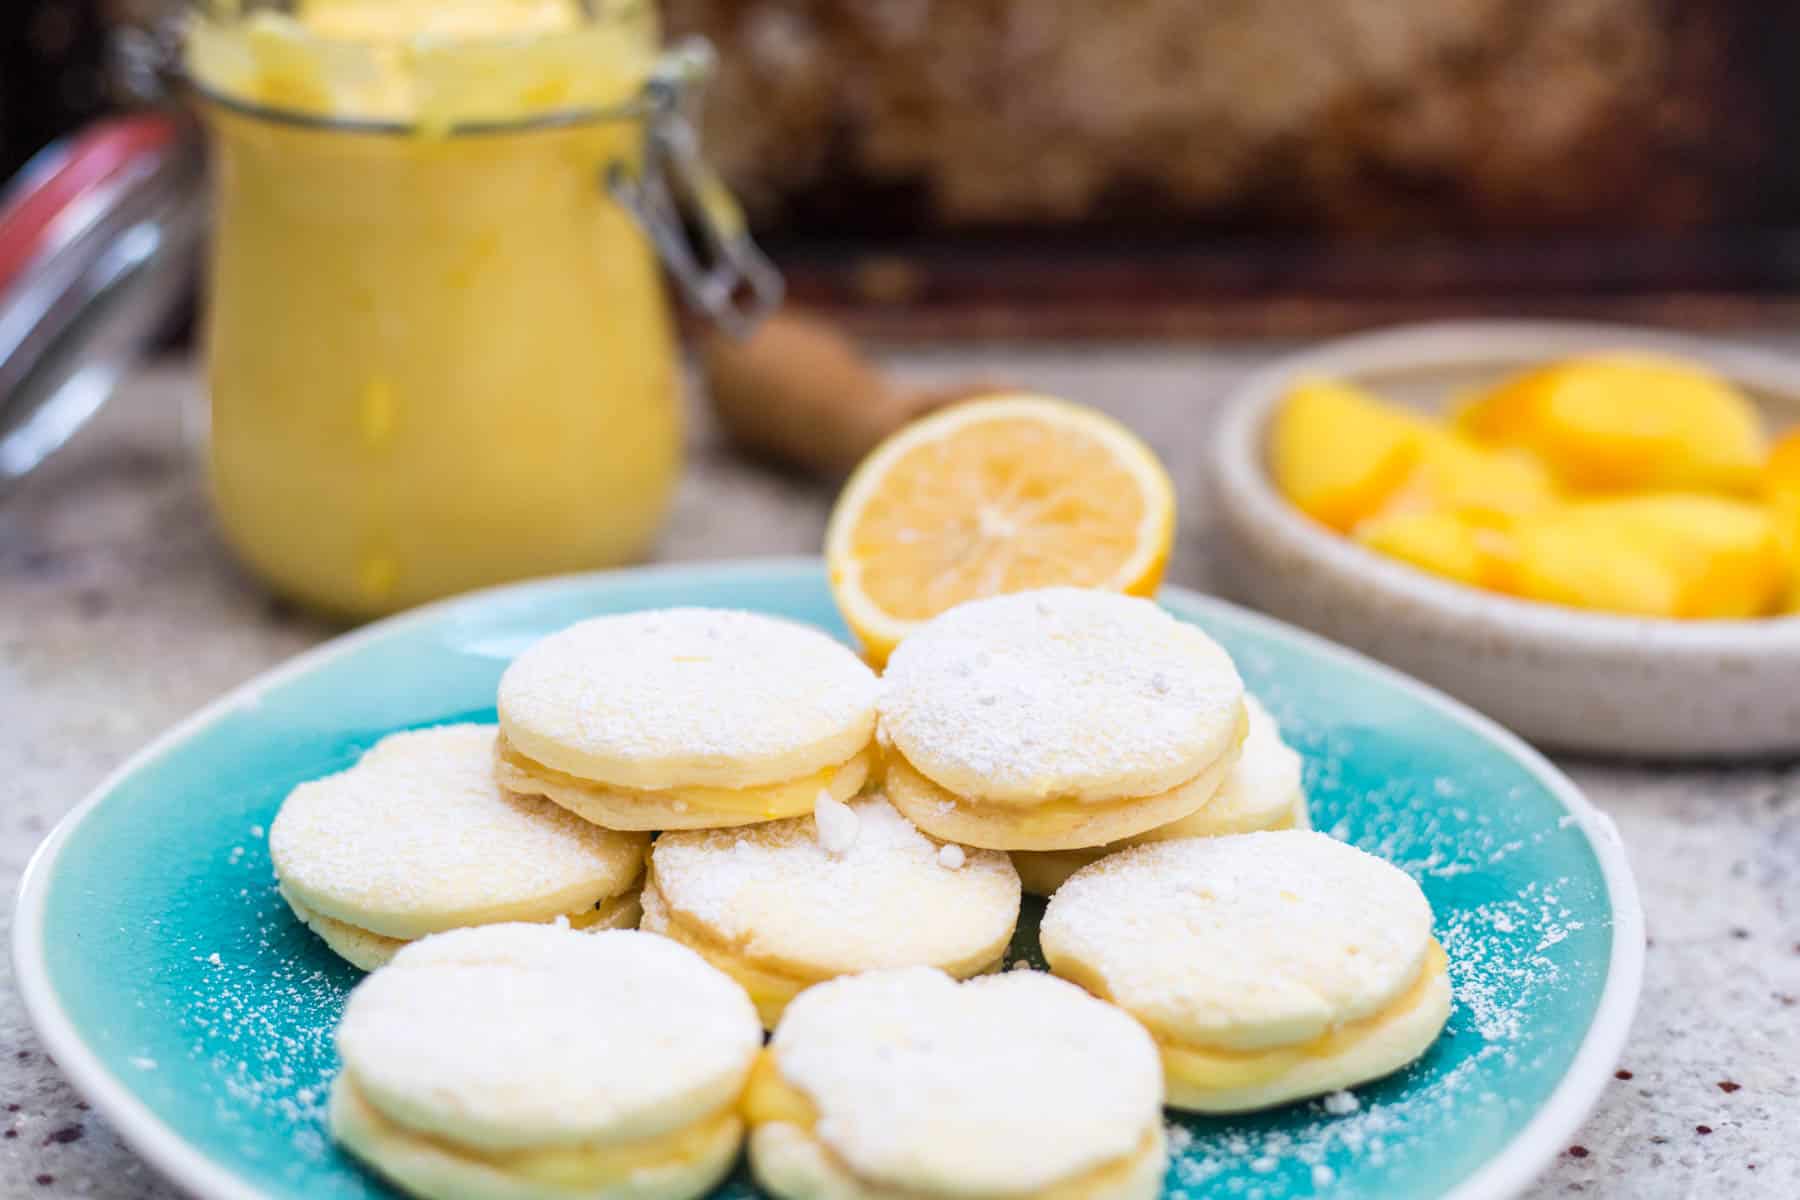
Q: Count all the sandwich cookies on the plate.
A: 8